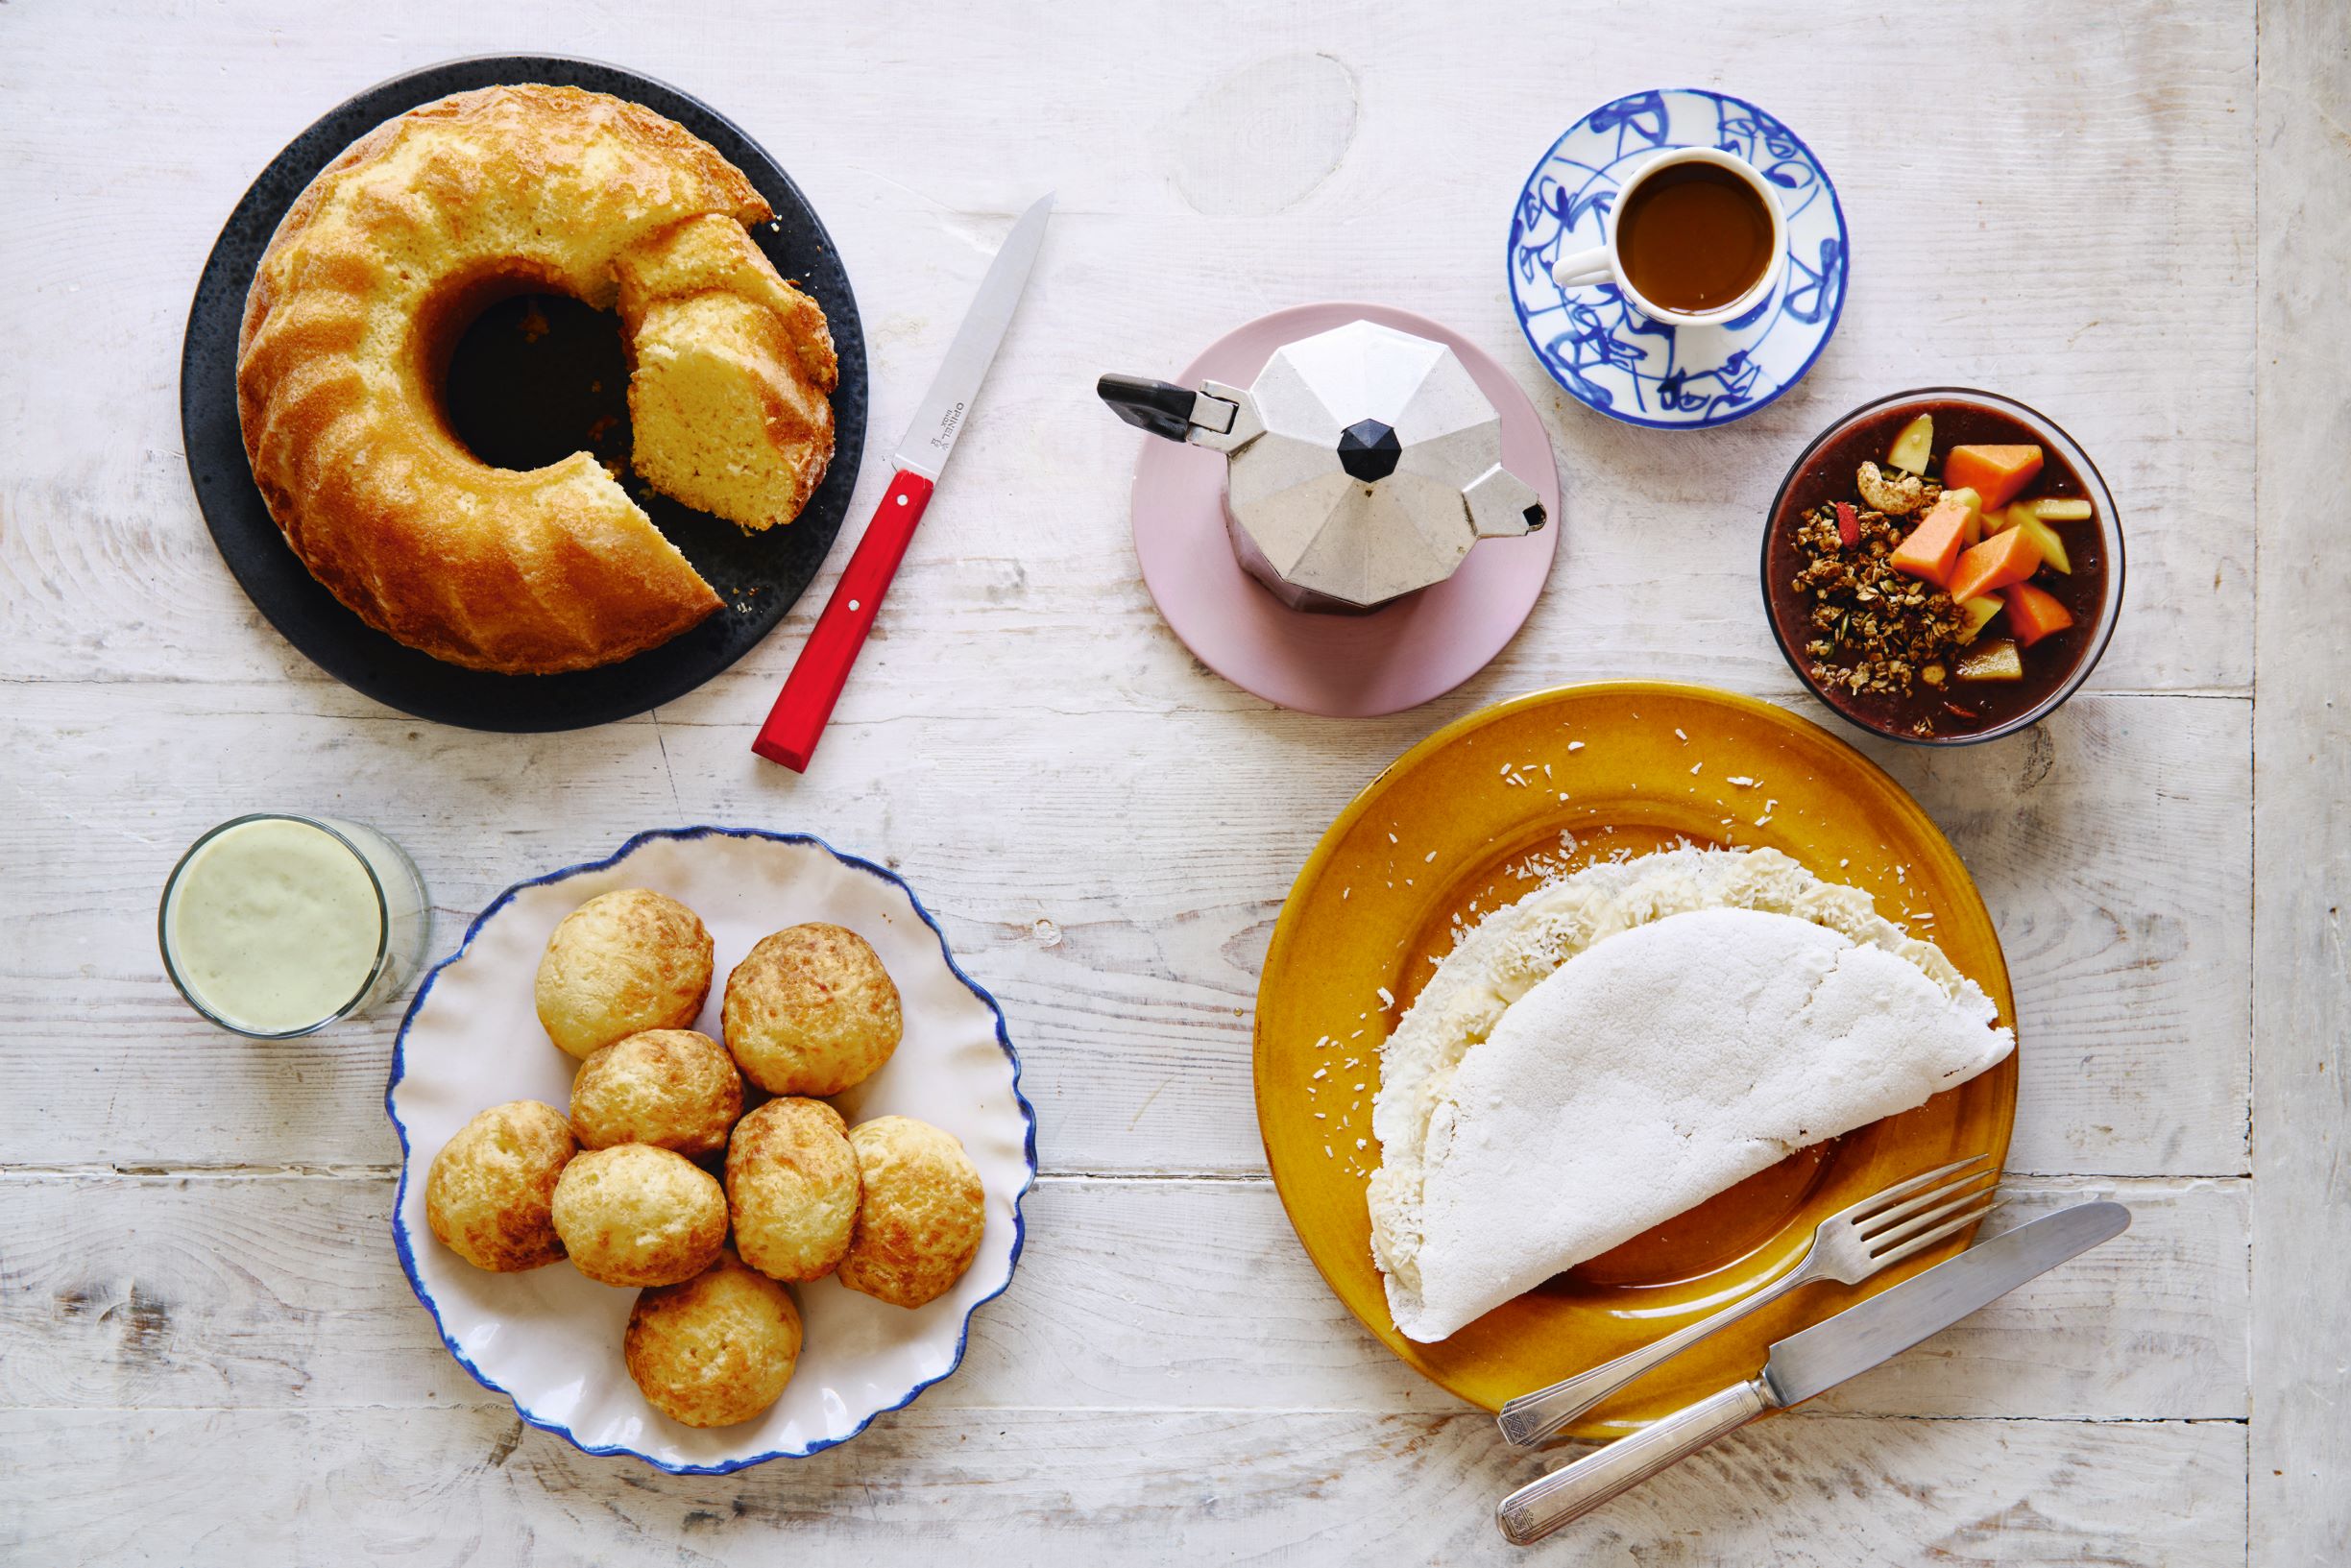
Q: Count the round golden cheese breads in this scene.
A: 8